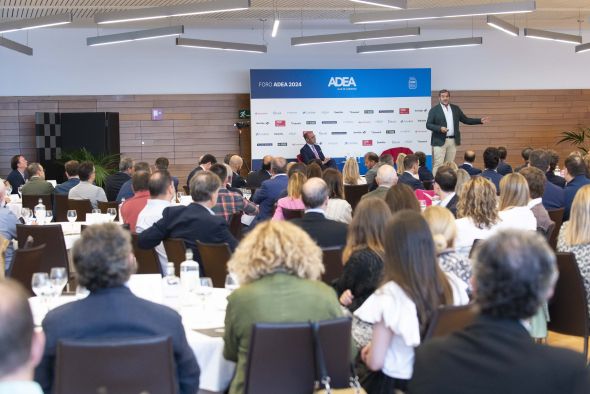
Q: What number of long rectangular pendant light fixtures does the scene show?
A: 13